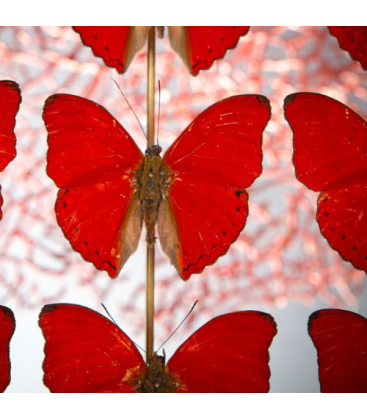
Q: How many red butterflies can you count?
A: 8